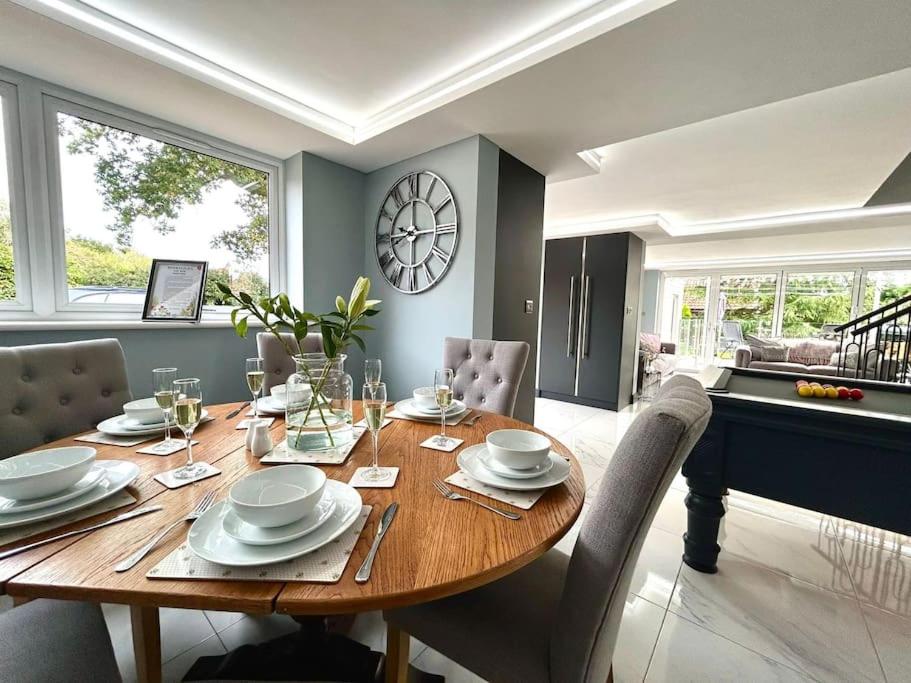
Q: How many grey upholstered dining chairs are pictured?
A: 5